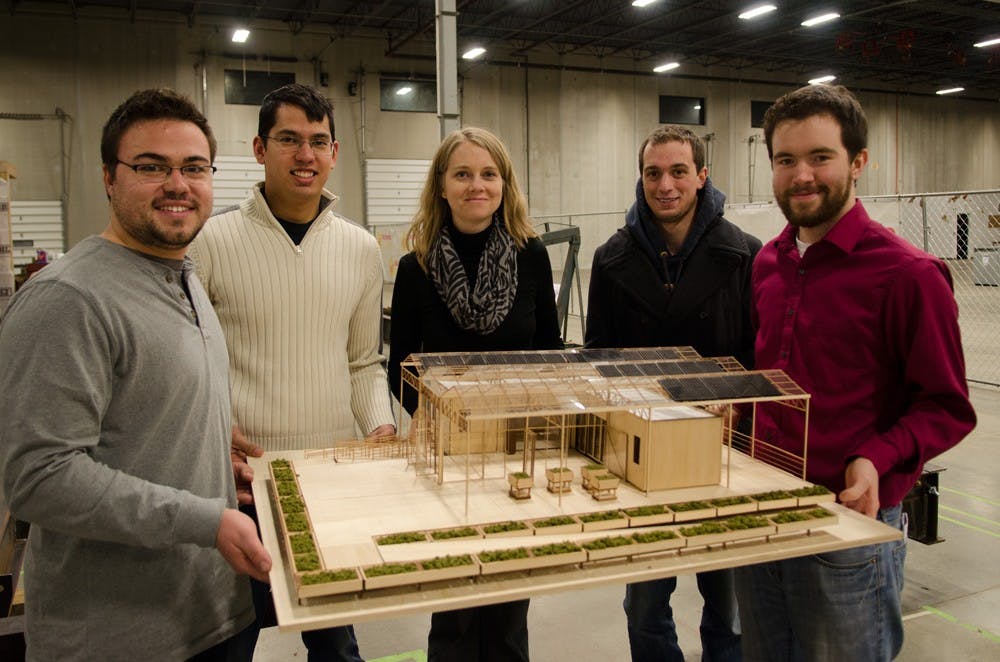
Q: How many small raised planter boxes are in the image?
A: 4